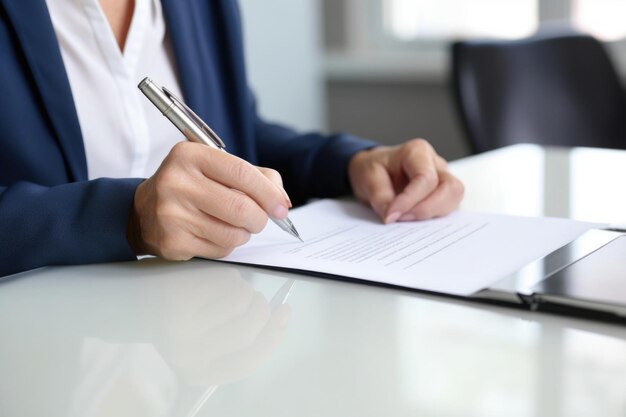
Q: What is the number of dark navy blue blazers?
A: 1